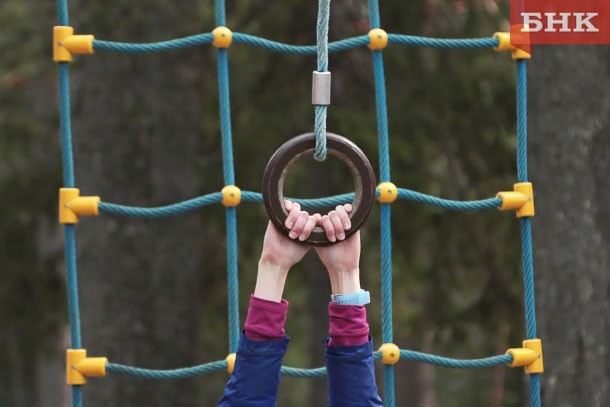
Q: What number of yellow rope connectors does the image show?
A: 12